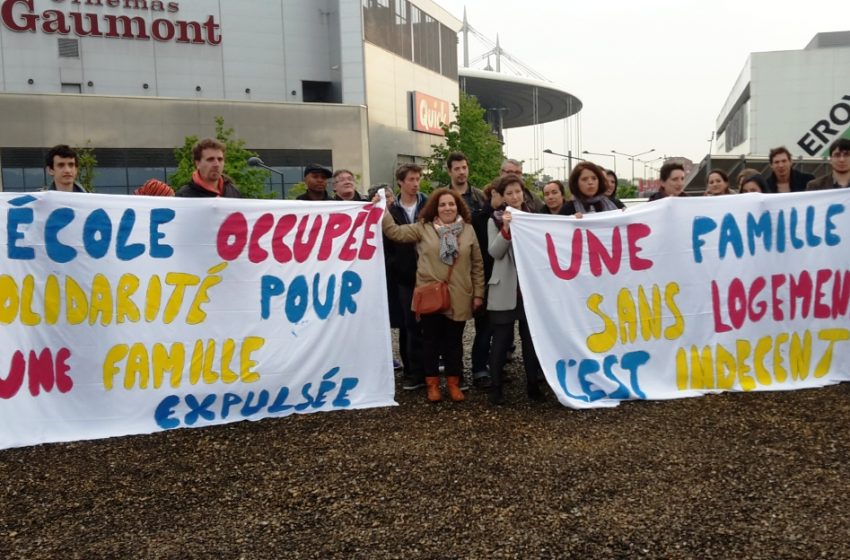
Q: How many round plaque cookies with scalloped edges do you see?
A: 0